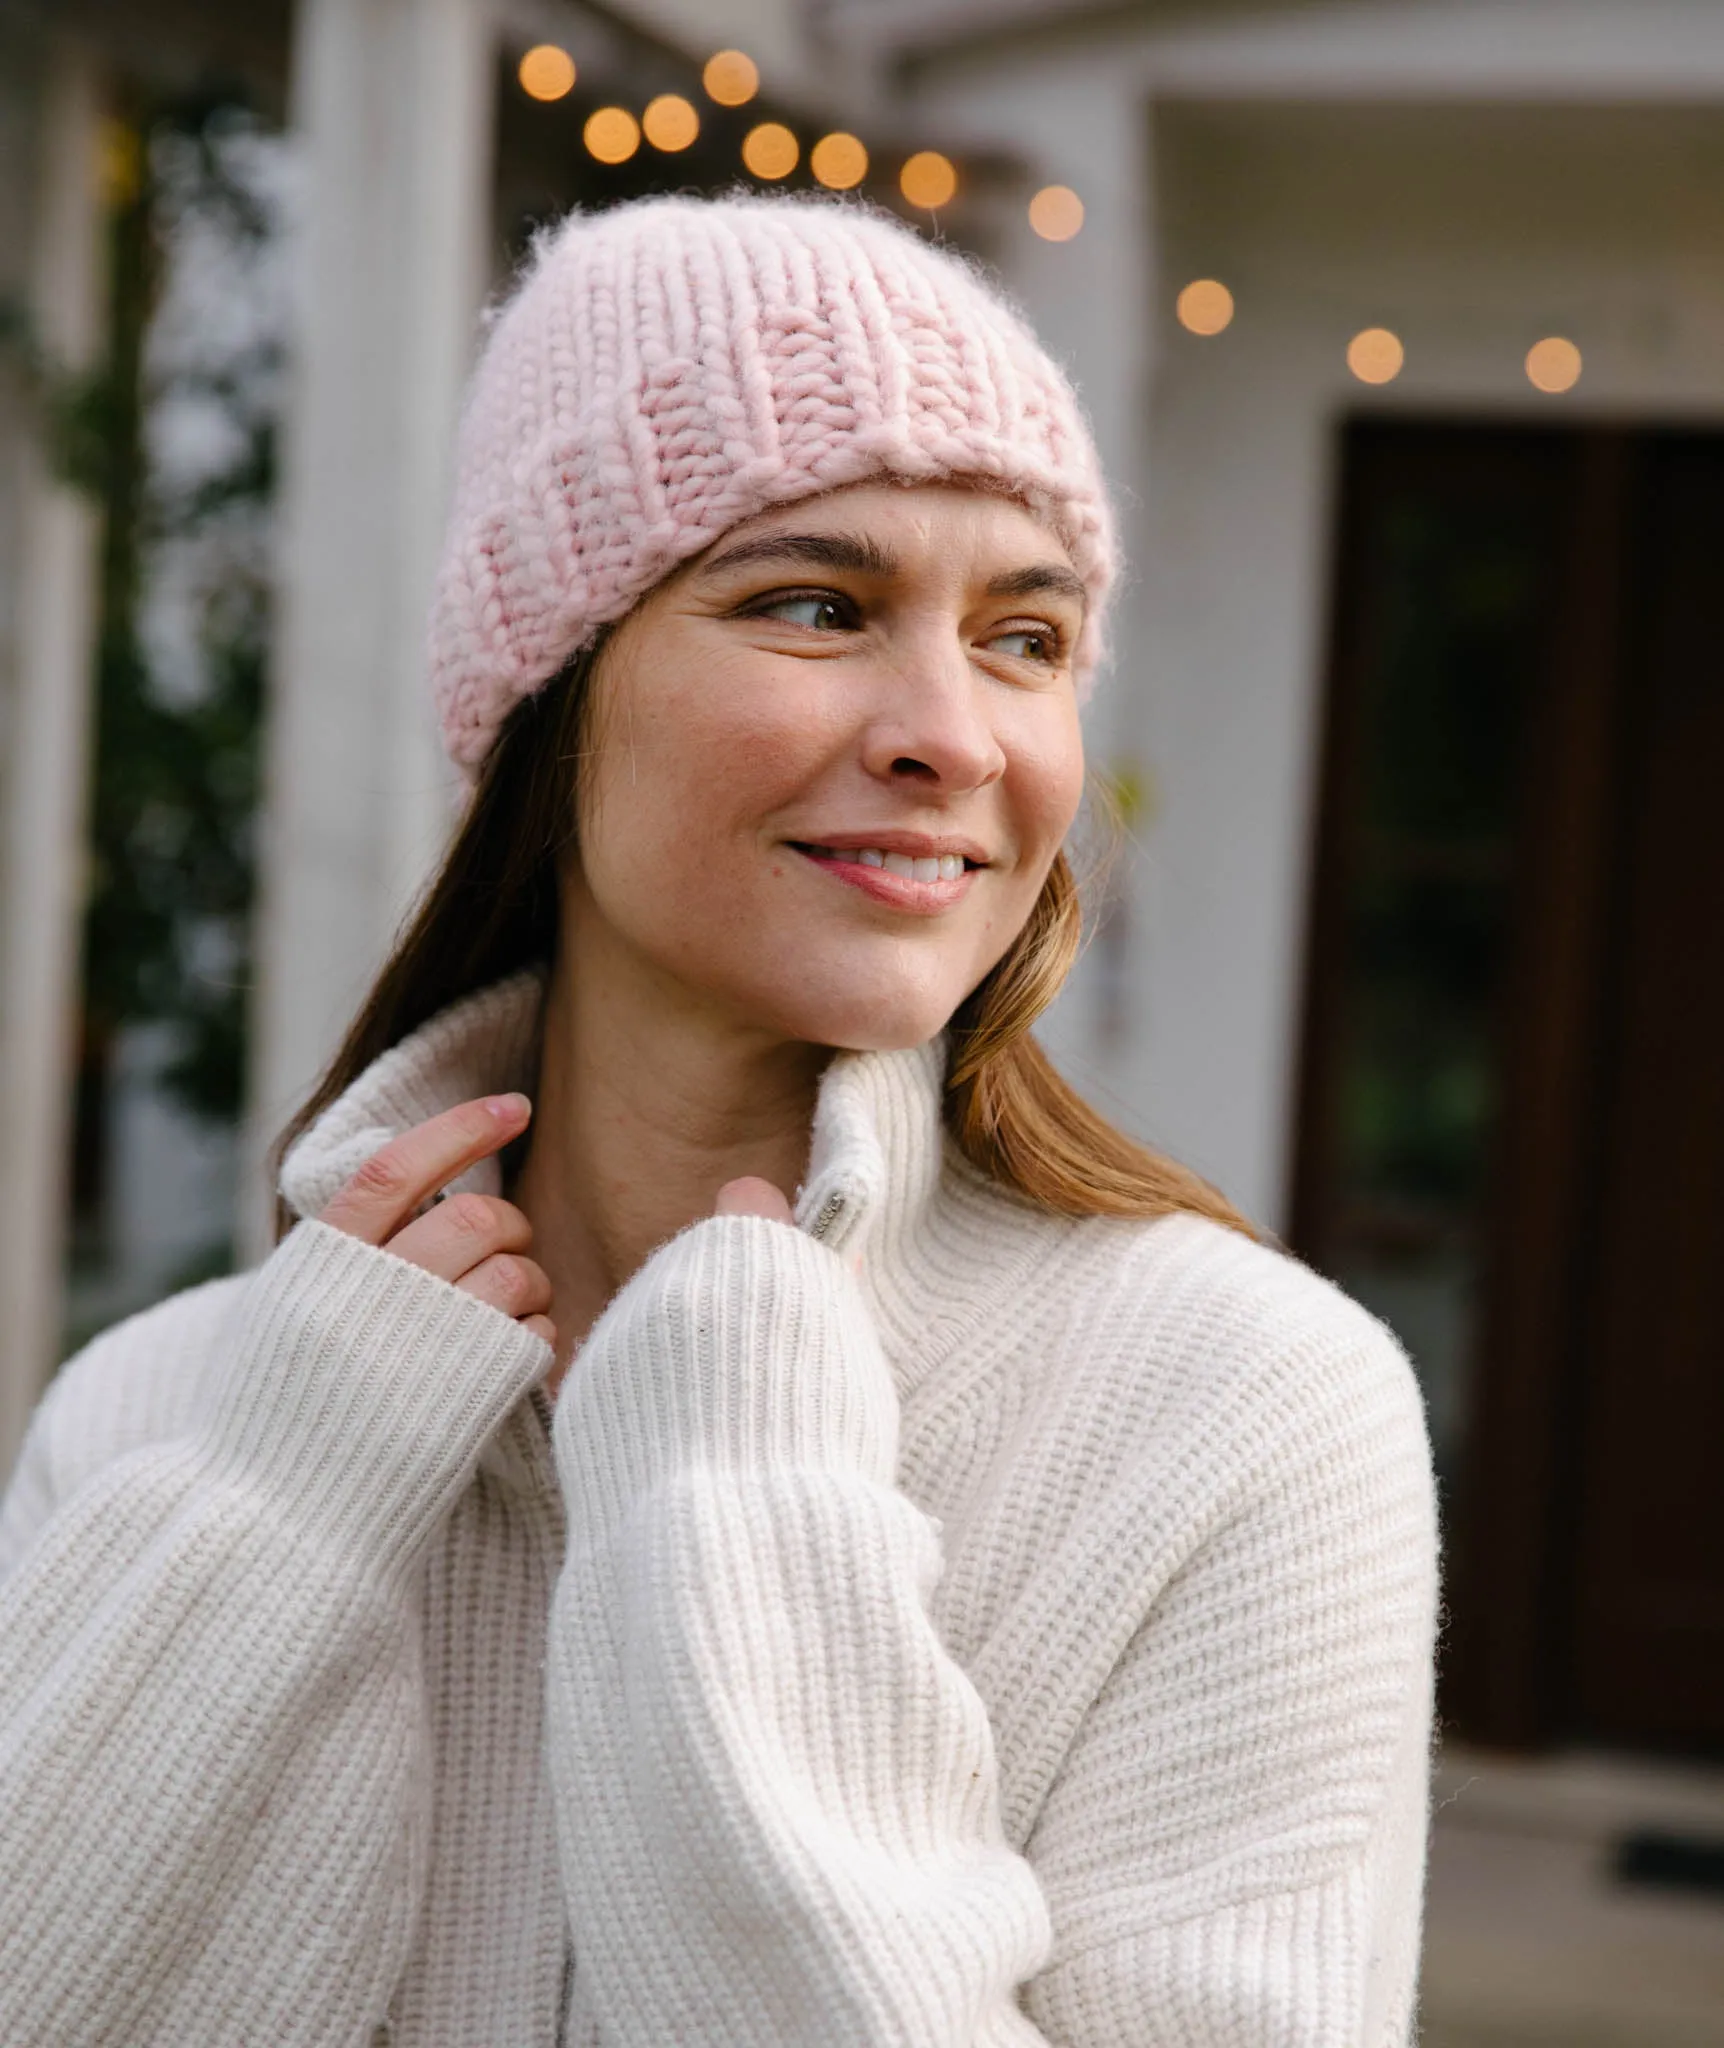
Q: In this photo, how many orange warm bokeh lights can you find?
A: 11